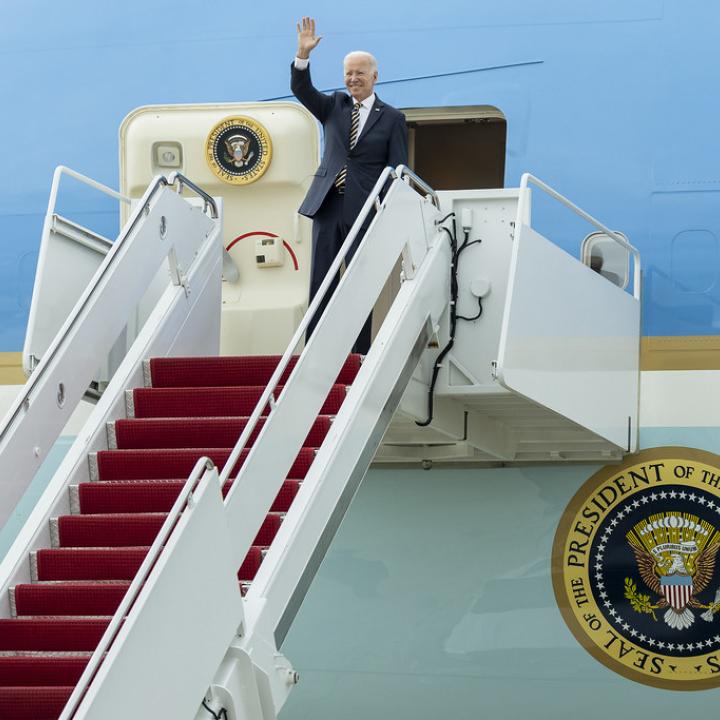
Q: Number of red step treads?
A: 11